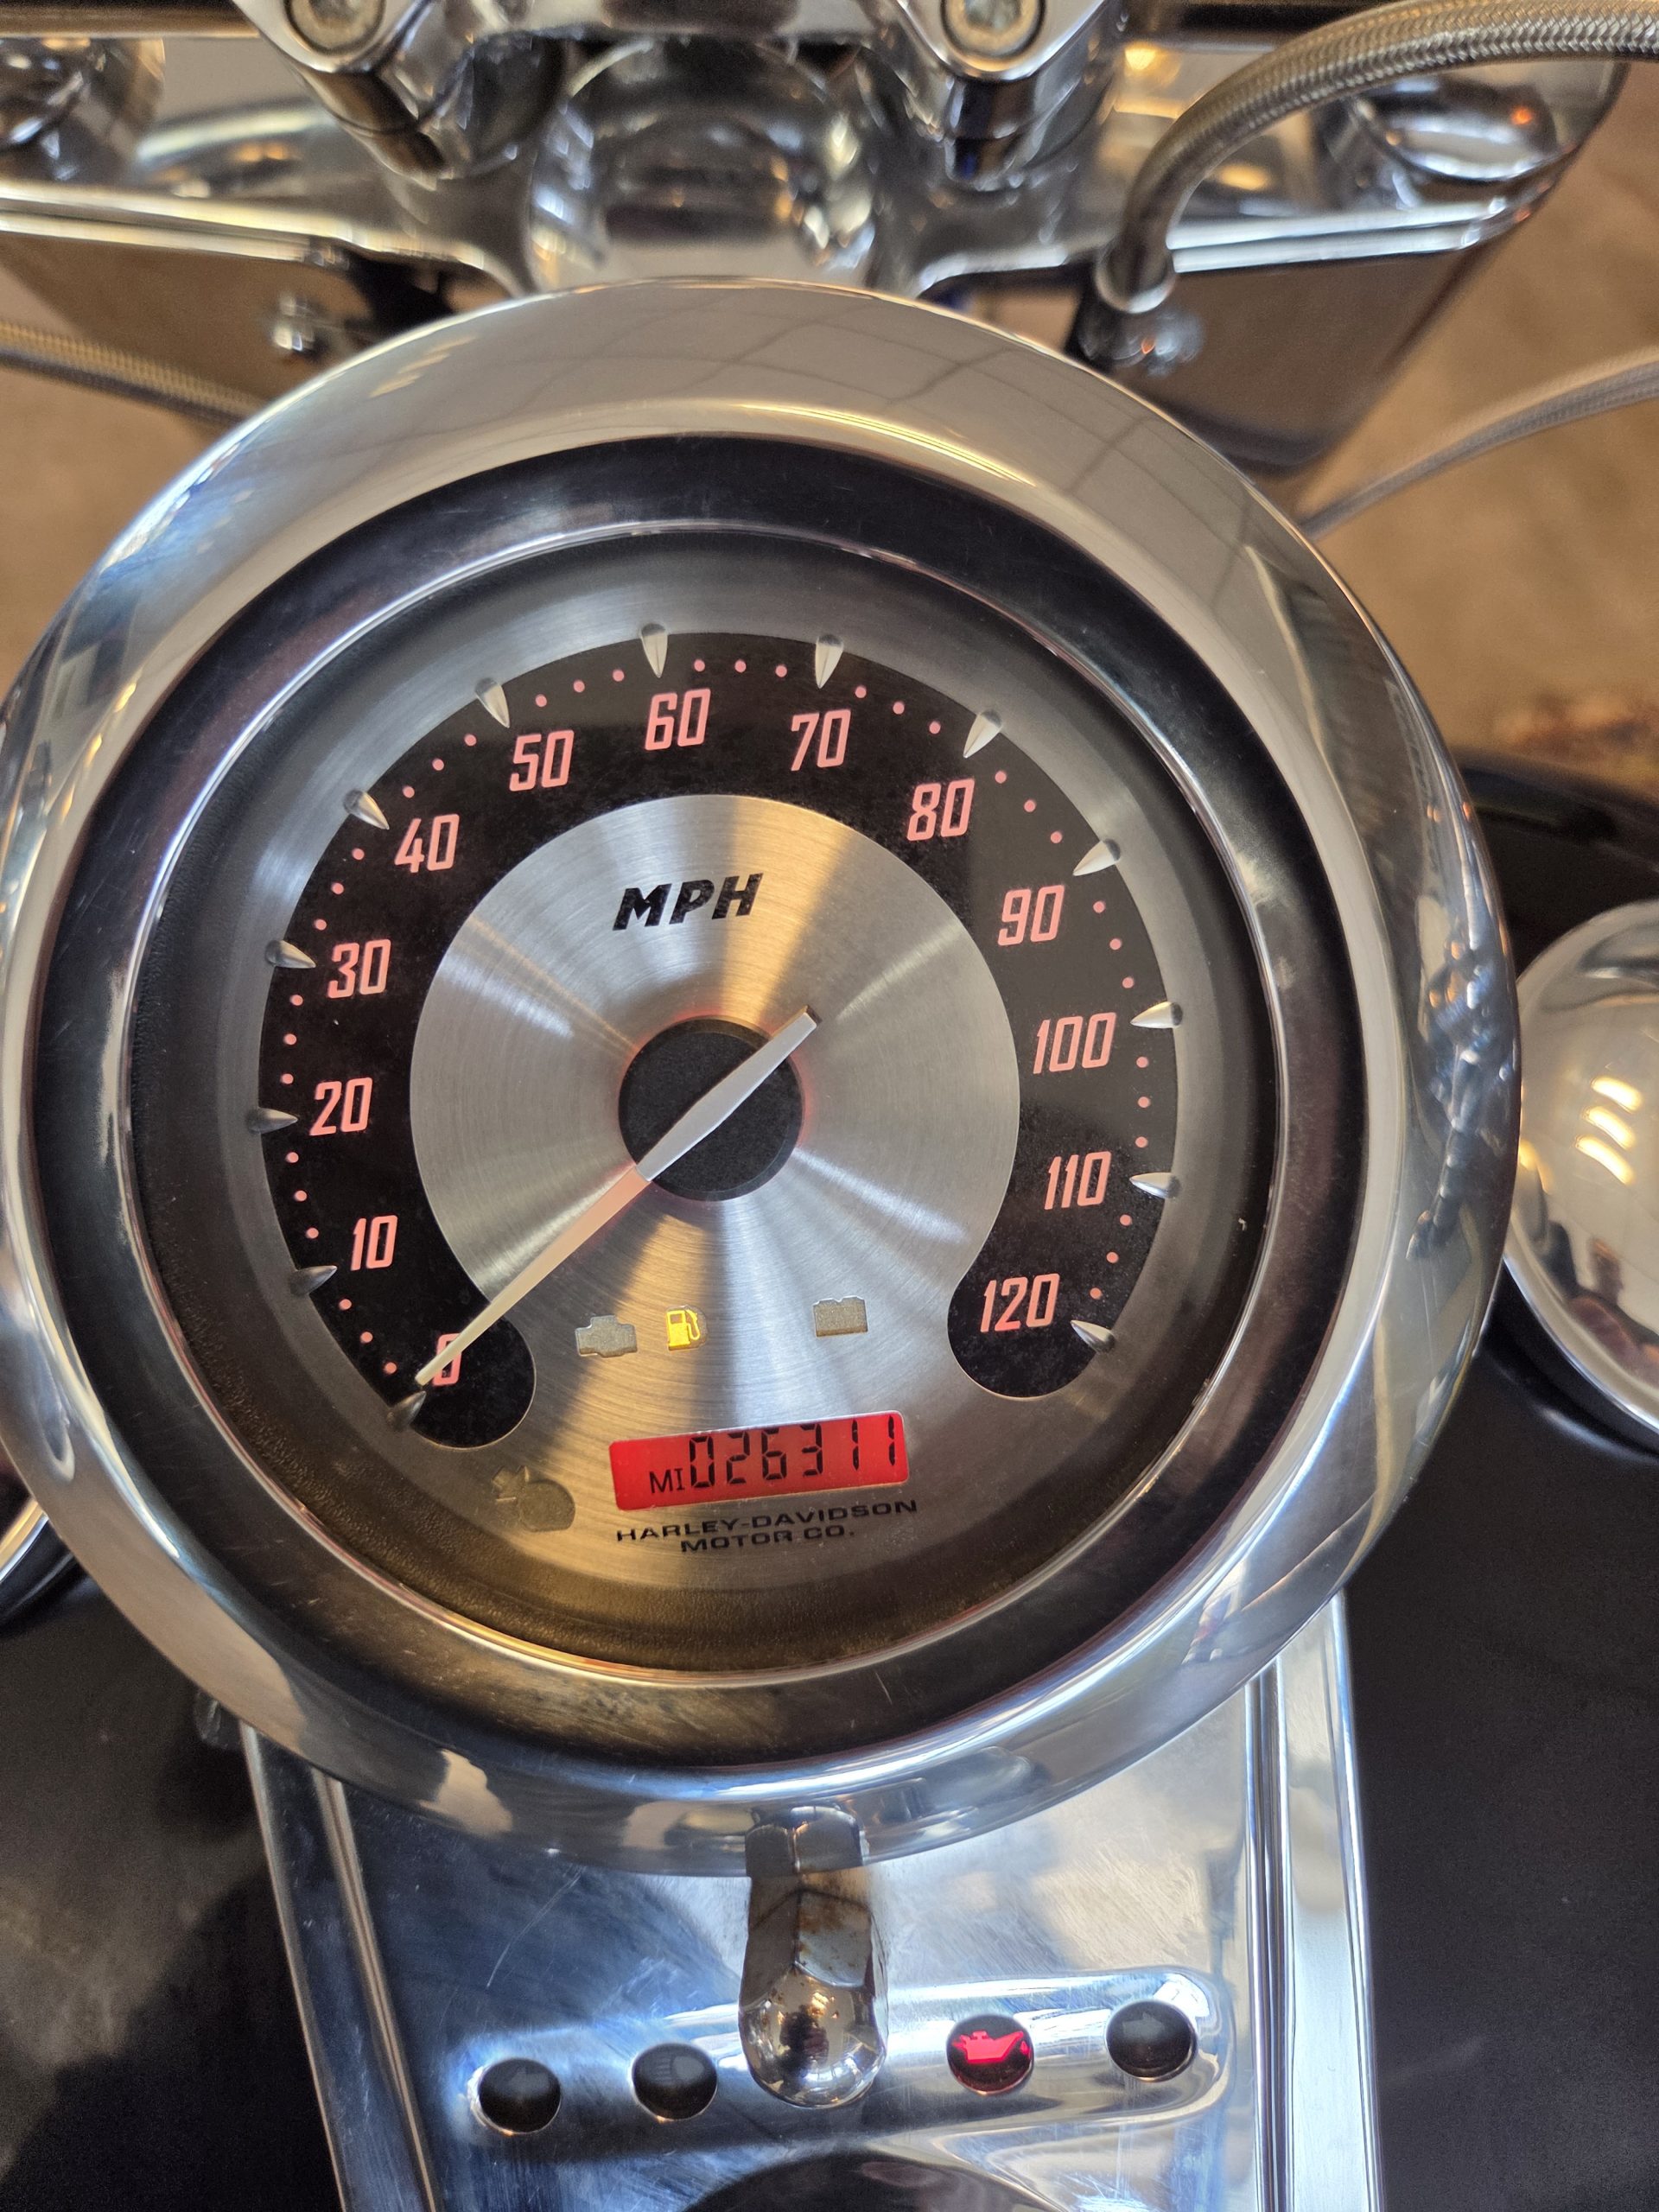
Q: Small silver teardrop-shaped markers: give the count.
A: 13